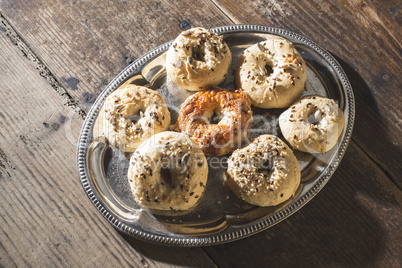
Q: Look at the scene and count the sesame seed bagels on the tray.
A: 6